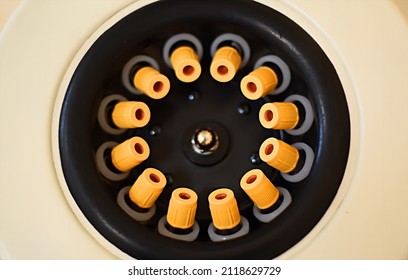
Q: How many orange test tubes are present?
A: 12